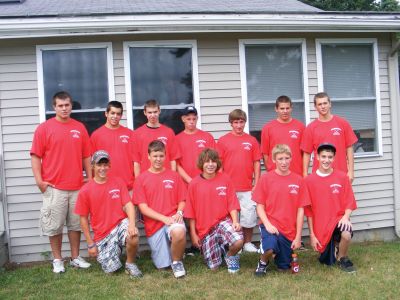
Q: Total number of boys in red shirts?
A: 12